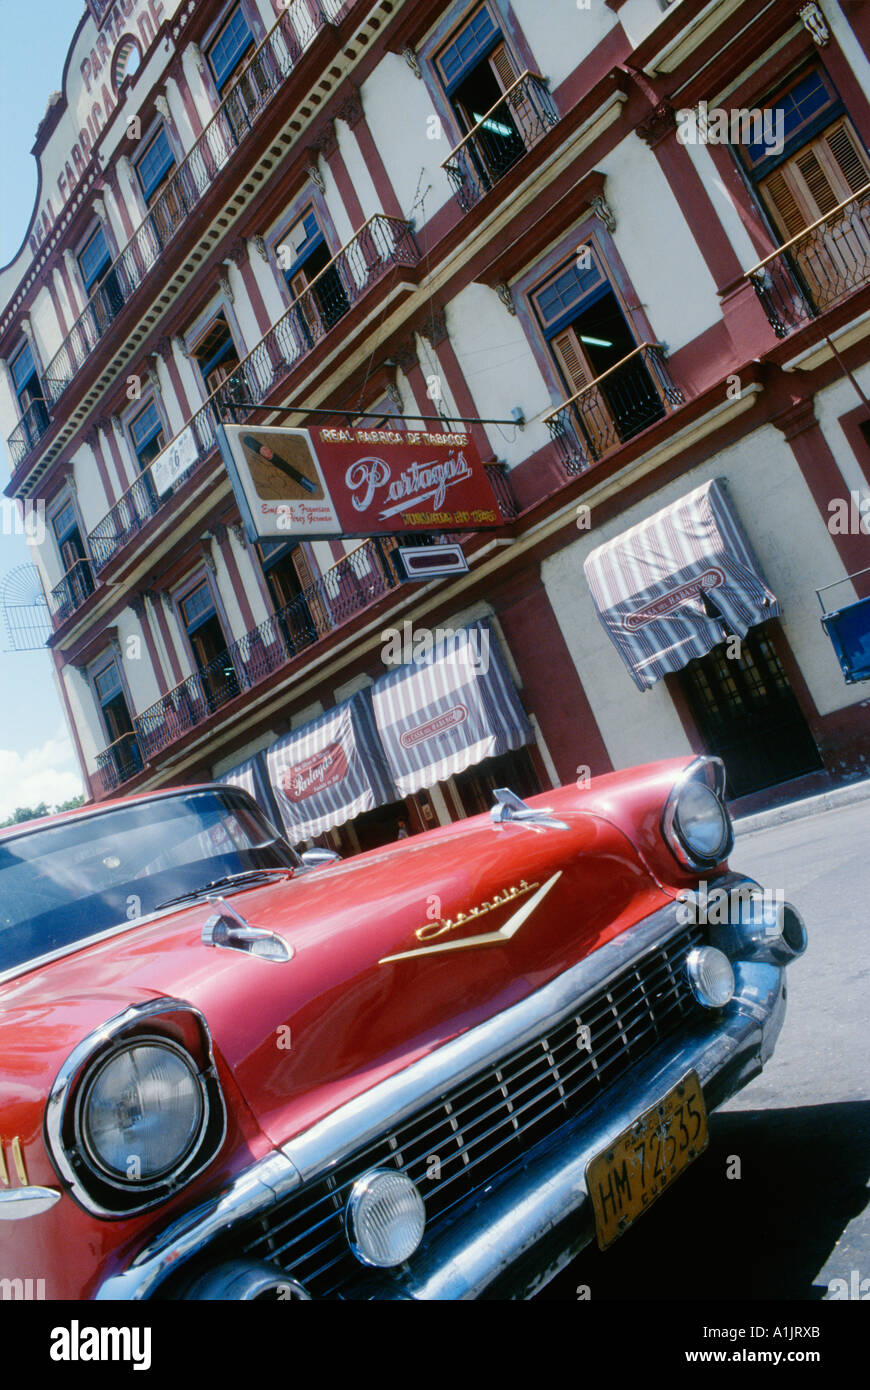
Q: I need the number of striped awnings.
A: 4